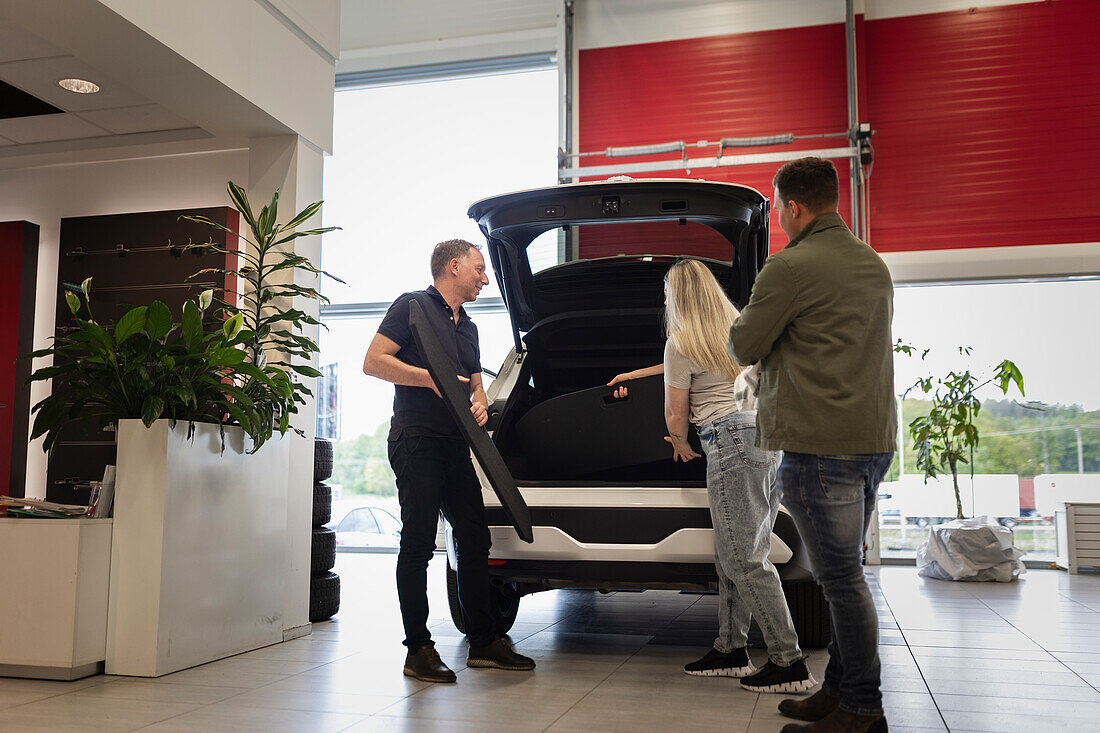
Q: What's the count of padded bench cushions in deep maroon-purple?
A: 0